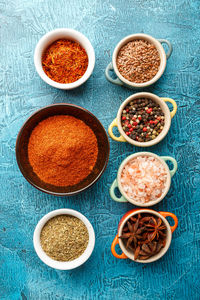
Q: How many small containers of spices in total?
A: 6